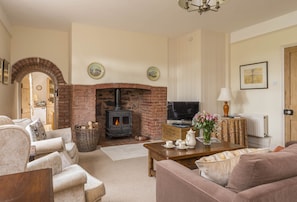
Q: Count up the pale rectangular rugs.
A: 1